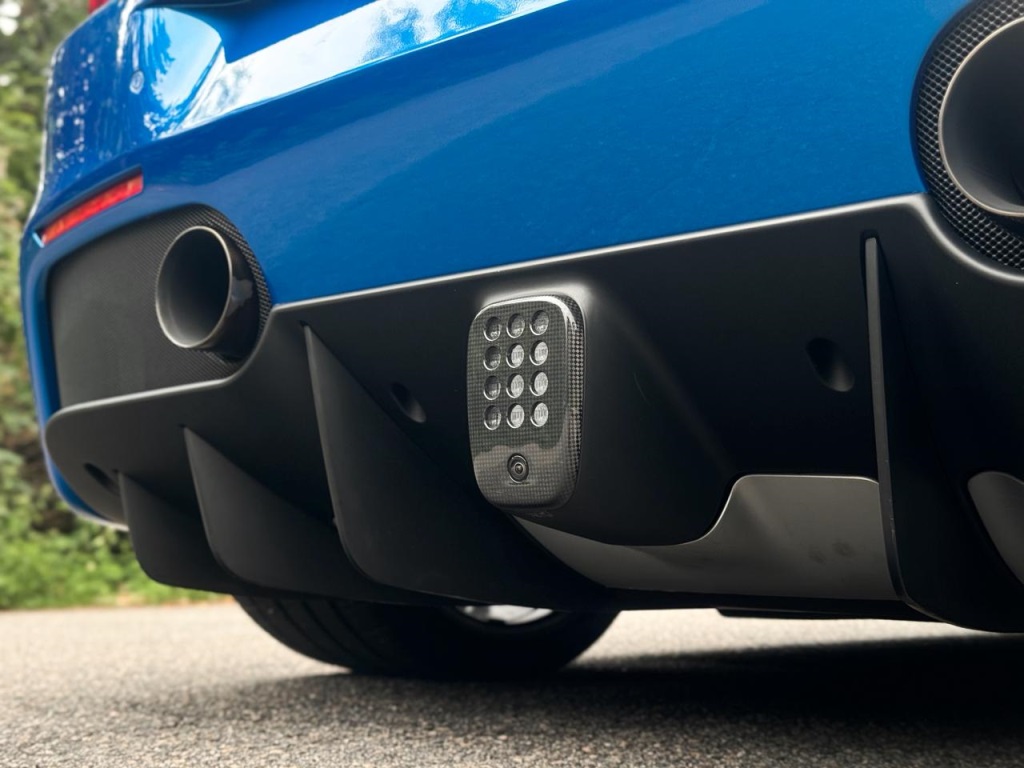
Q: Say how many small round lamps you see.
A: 12